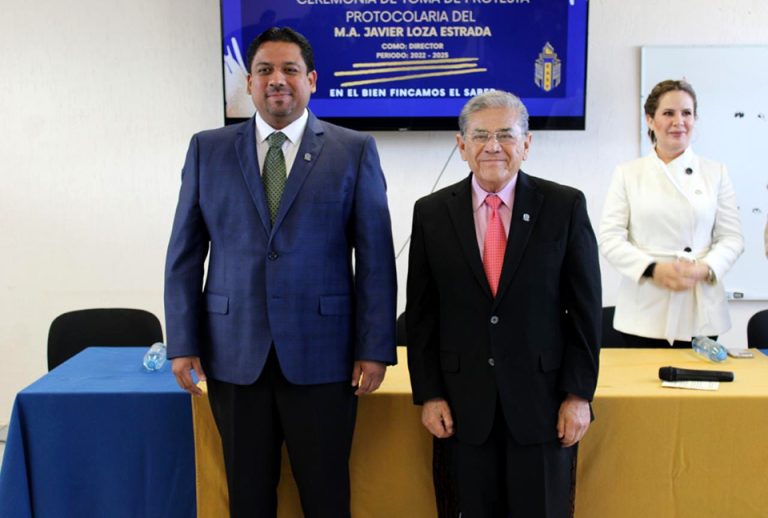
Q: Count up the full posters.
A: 0